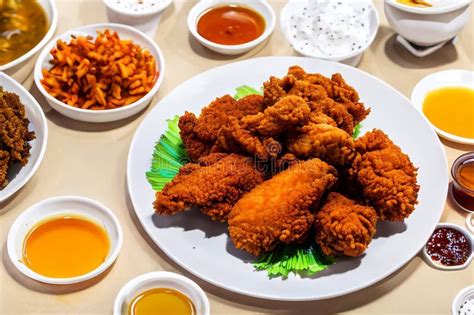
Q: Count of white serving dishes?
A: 13